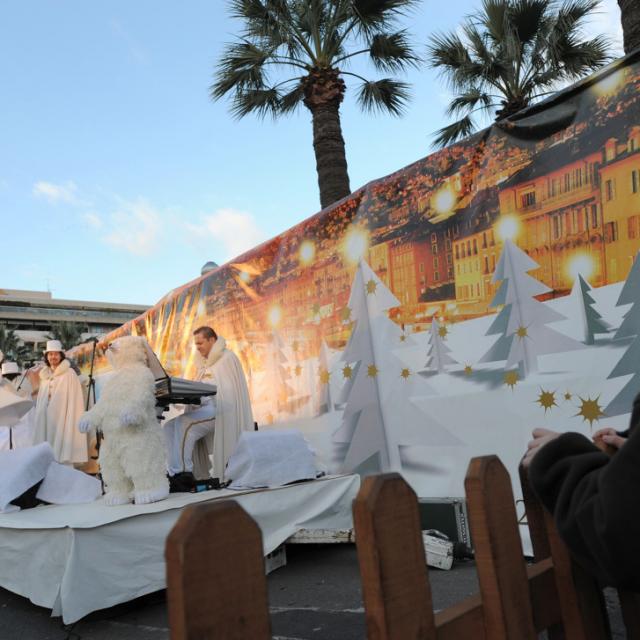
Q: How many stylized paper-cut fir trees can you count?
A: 7